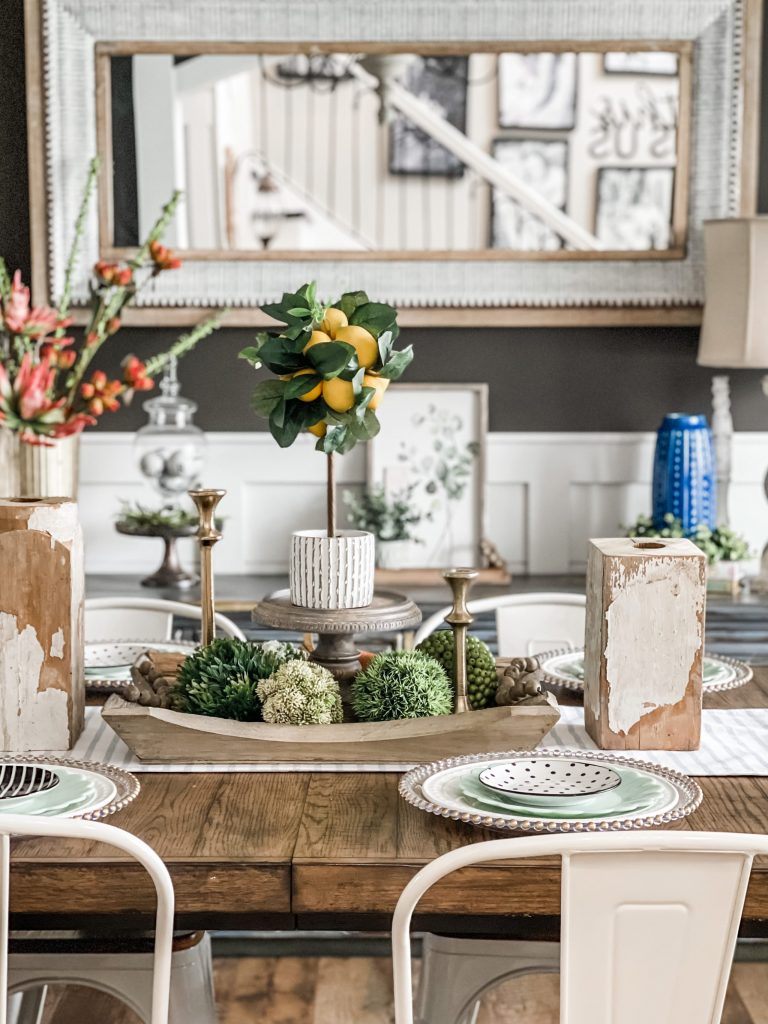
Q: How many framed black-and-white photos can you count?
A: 5